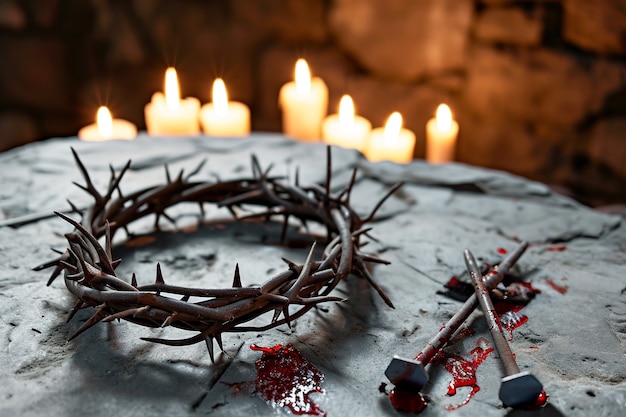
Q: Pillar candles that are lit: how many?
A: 7